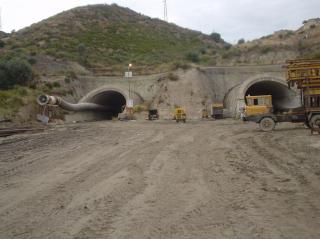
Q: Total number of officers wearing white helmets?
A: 0